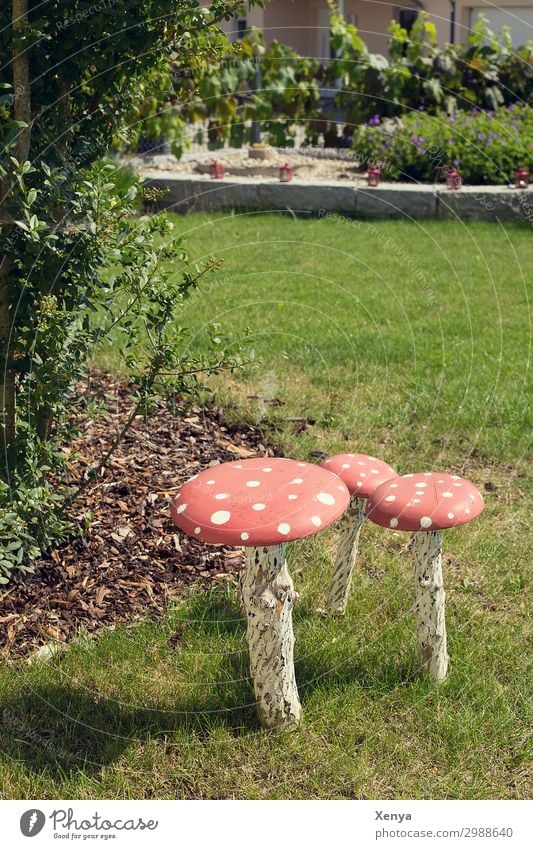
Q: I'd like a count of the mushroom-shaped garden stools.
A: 3